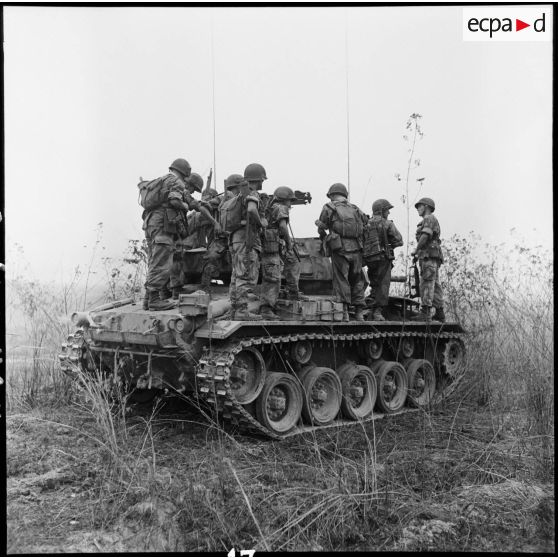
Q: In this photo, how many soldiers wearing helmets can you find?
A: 9